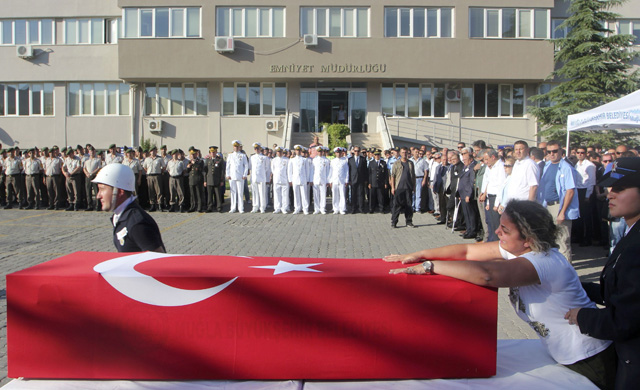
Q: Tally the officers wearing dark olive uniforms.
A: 2